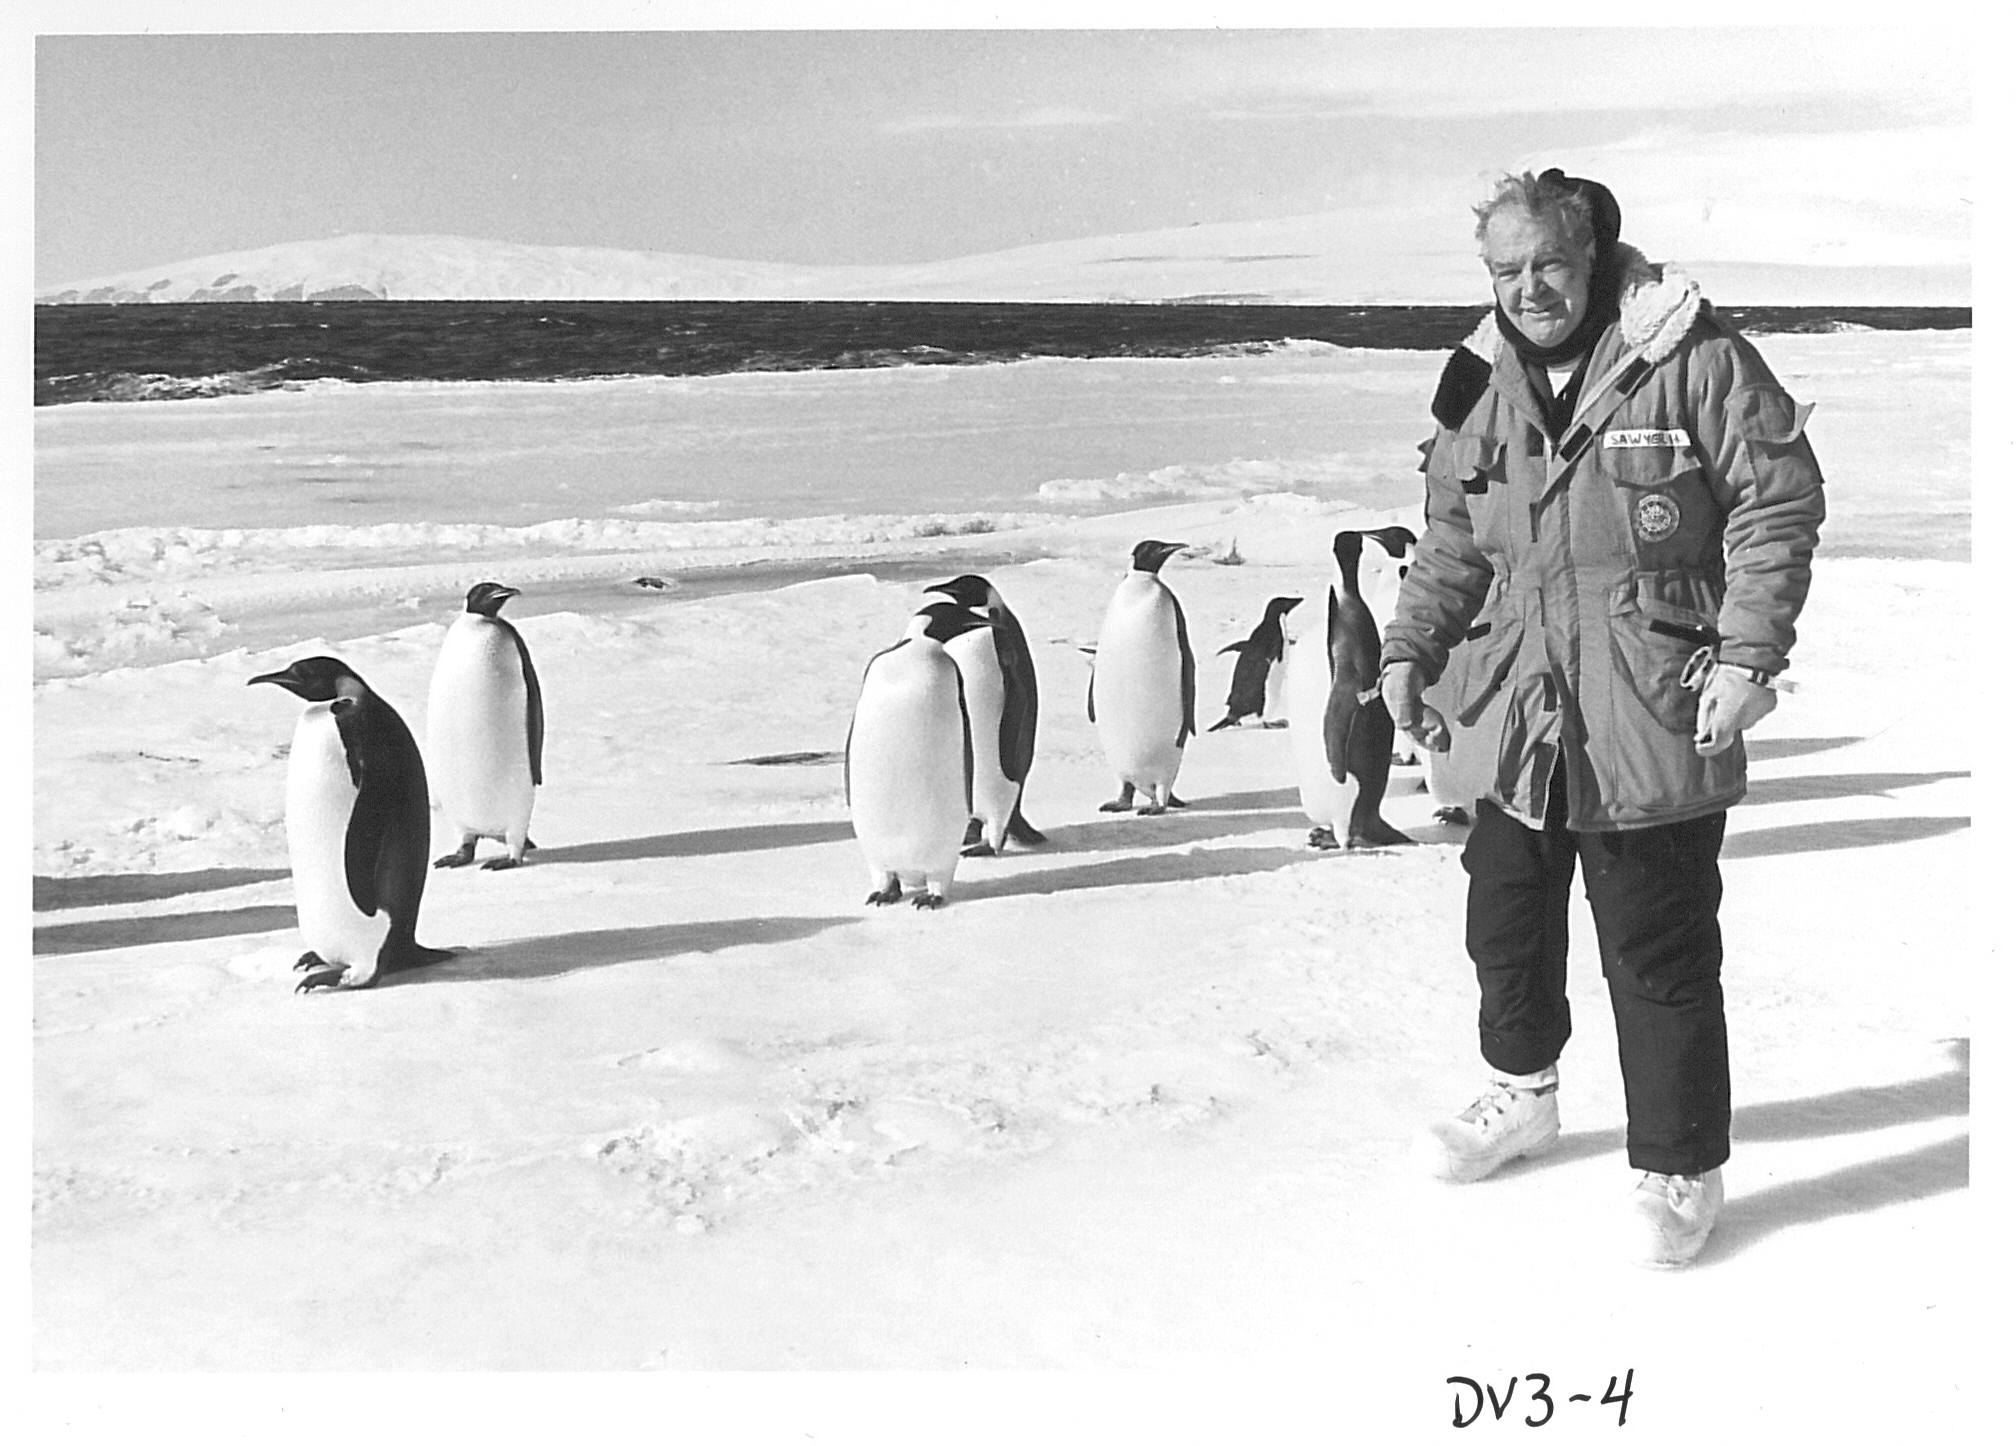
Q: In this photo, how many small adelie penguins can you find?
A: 1